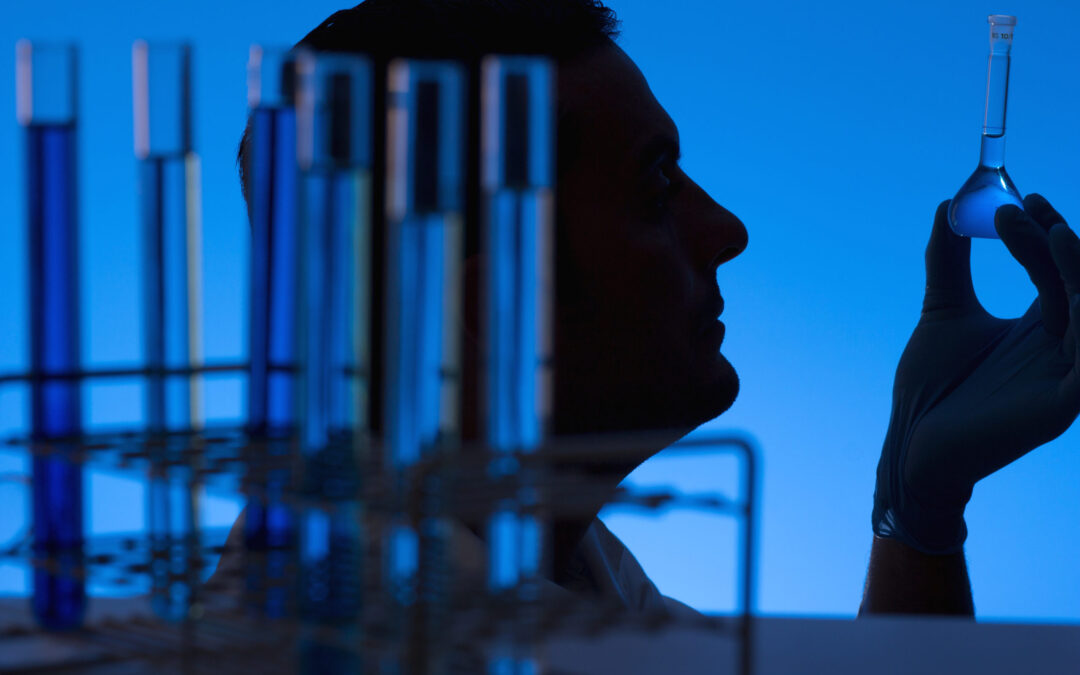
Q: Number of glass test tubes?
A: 6